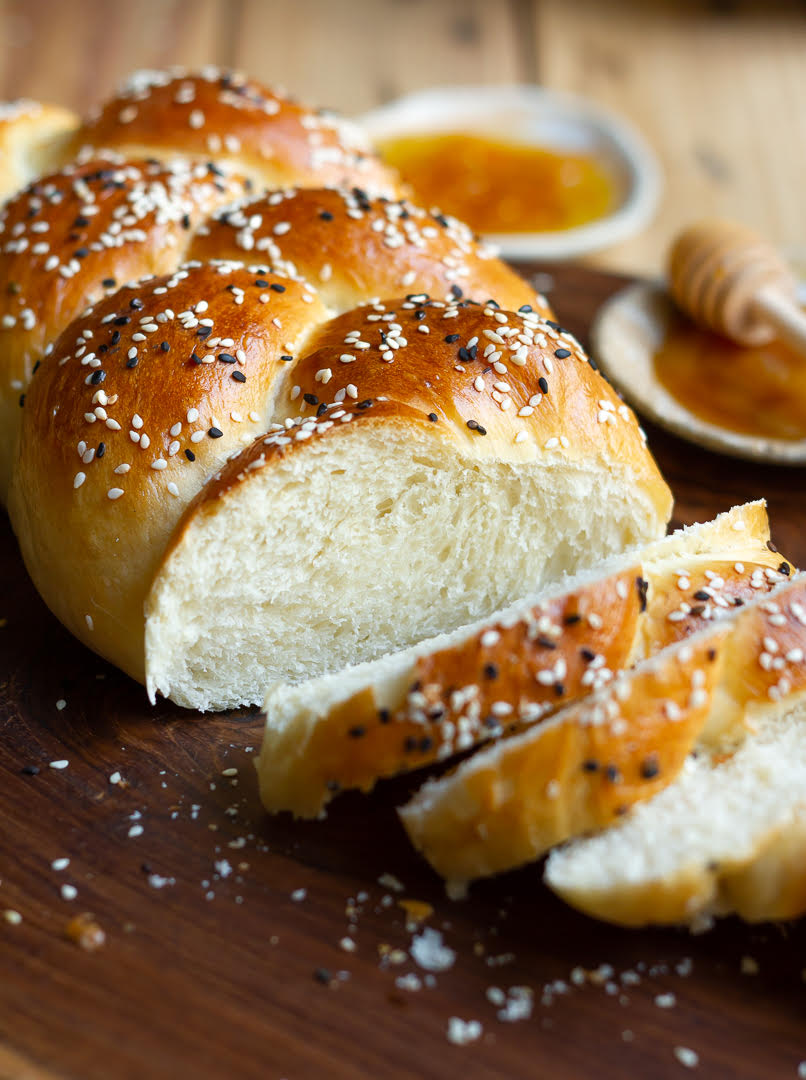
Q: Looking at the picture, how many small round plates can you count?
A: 2